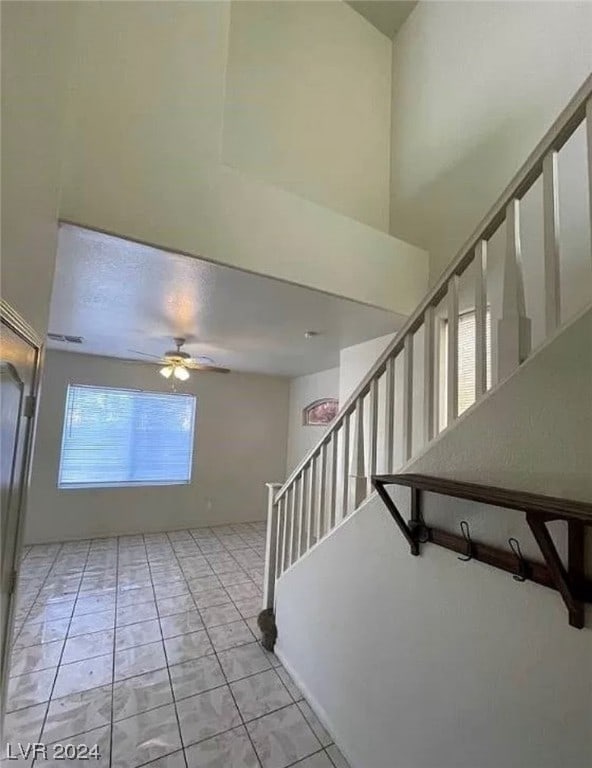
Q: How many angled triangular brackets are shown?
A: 2